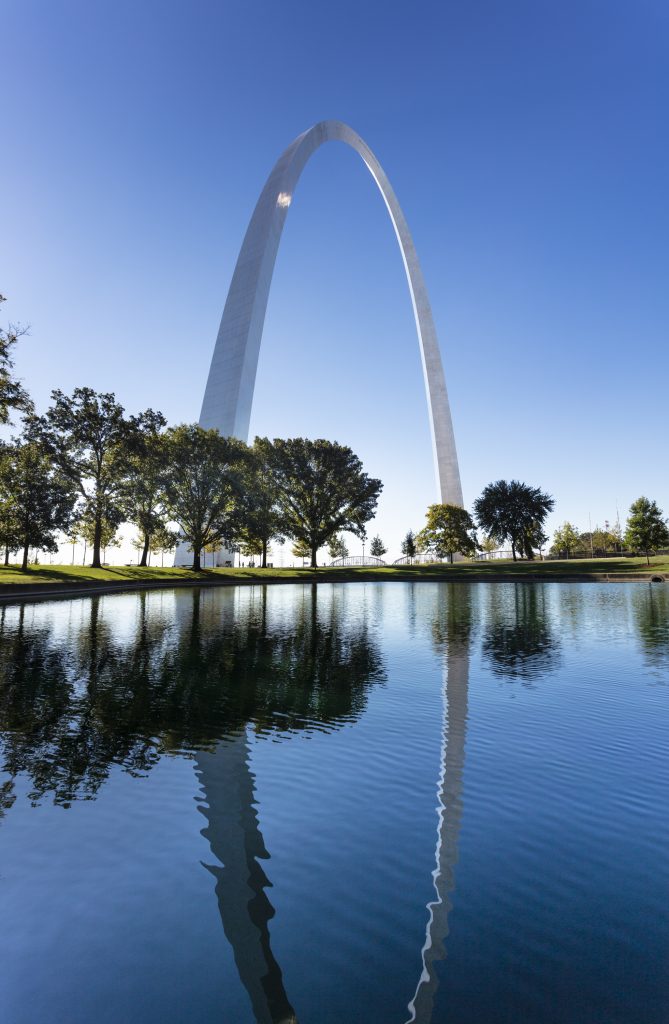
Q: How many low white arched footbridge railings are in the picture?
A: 3